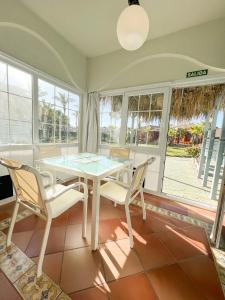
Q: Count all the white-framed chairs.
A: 4